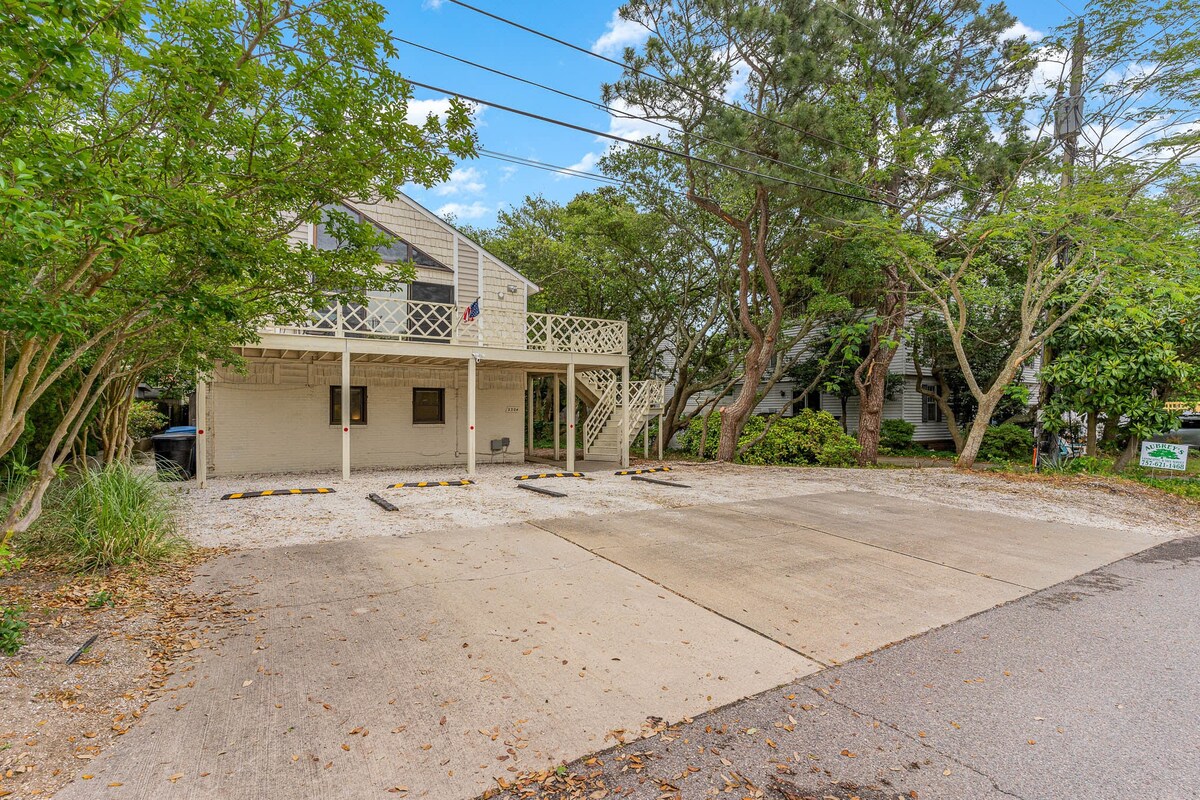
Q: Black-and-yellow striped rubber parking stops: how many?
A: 4